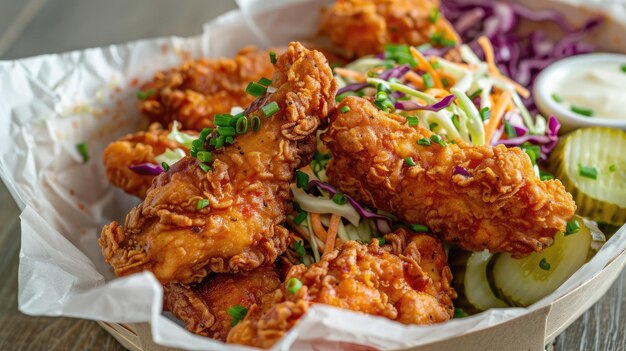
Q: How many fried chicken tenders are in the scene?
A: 7